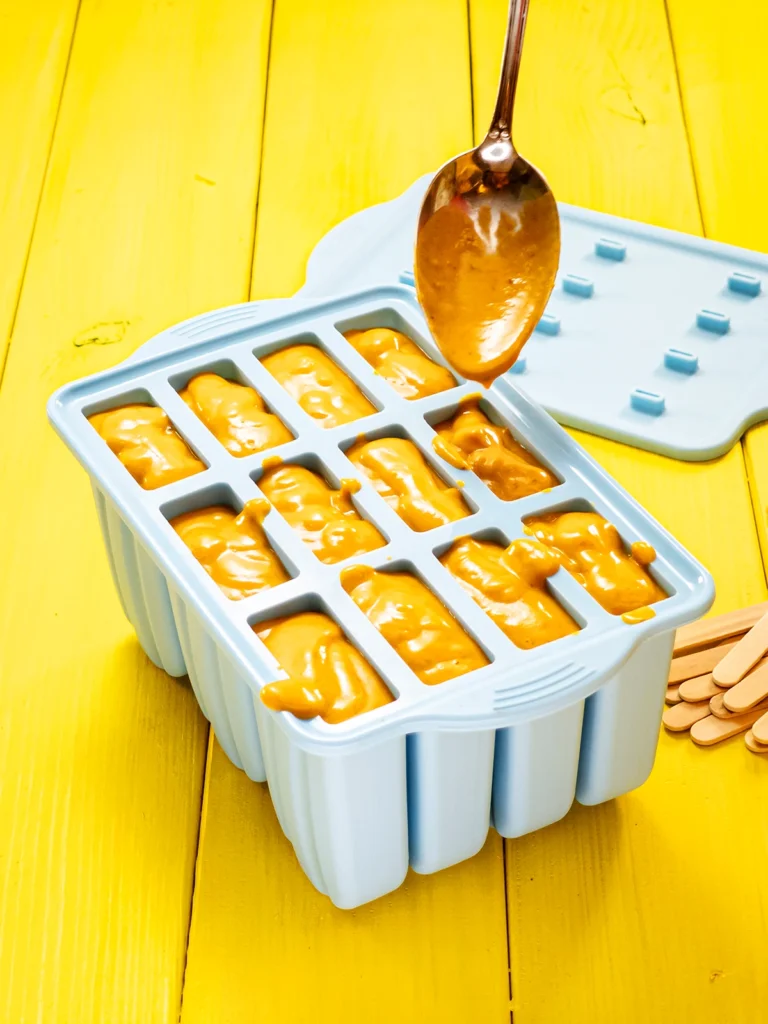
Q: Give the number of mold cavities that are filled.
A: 12